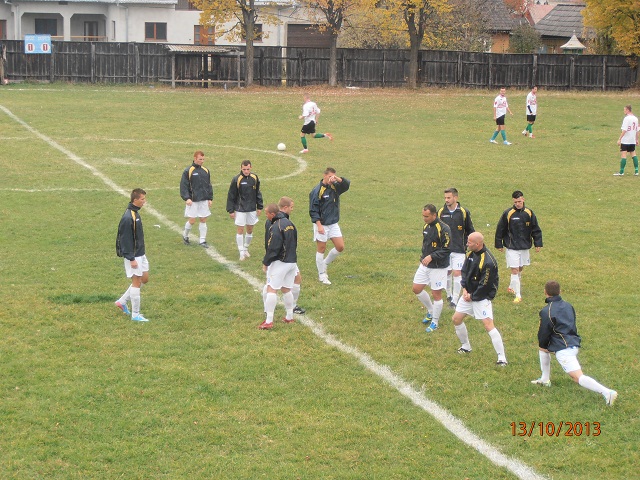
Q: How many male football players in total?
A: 15